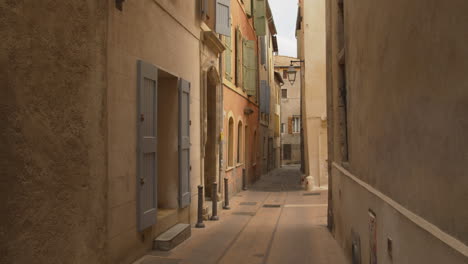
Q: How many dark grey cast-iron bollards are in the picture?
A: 4